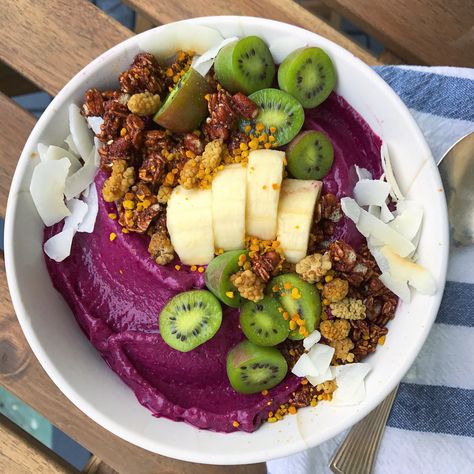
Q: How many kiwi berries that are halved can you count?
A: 10